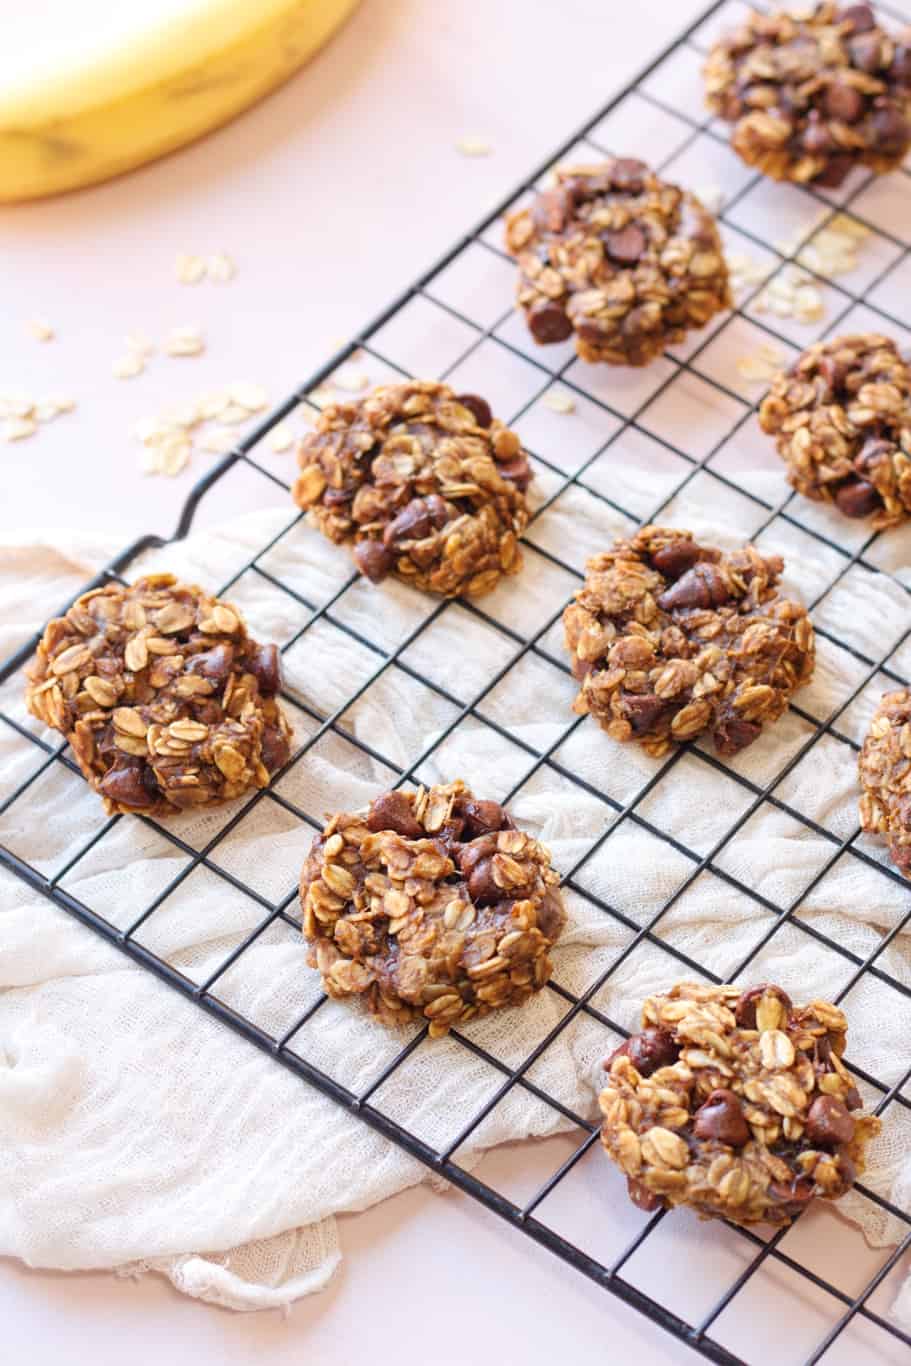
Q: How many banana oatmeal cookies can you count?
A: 9